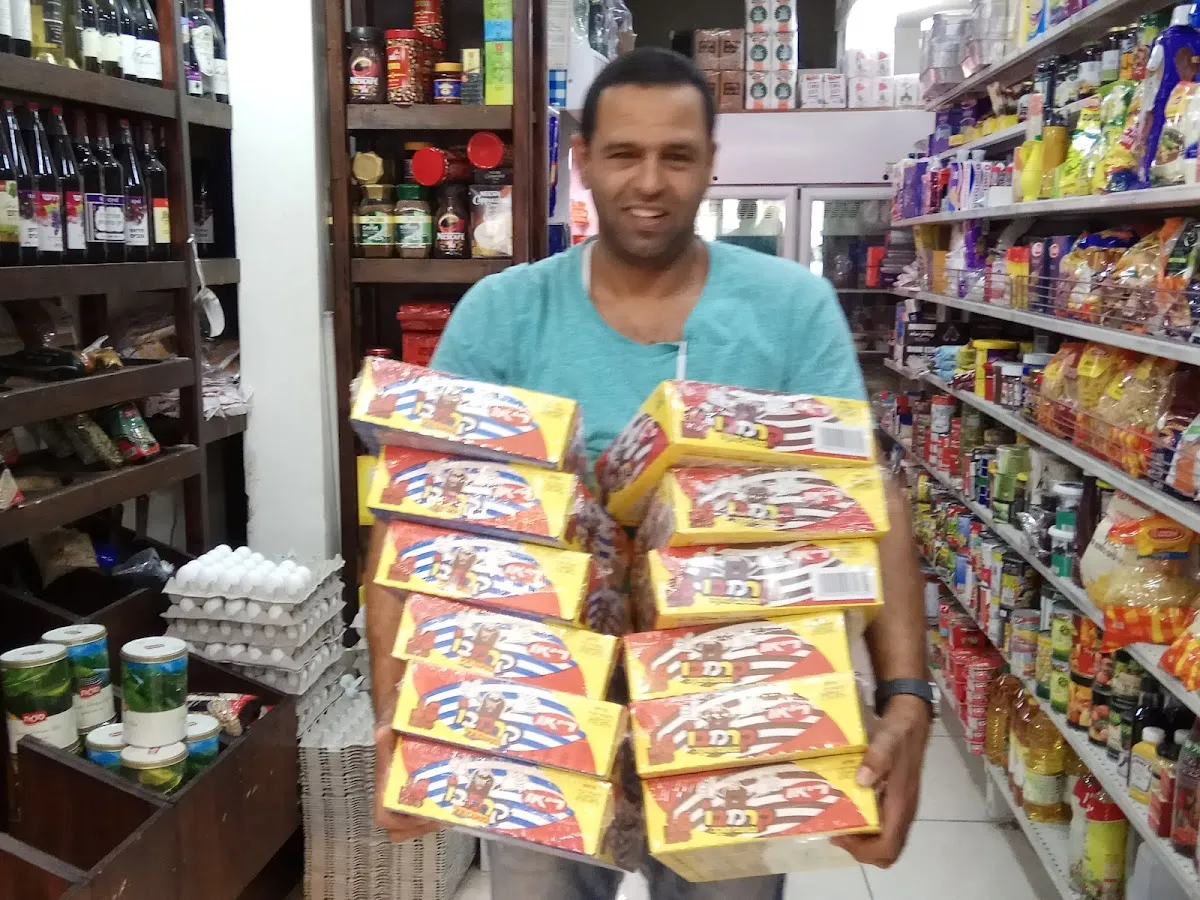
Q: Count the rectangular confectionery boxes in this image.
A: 12